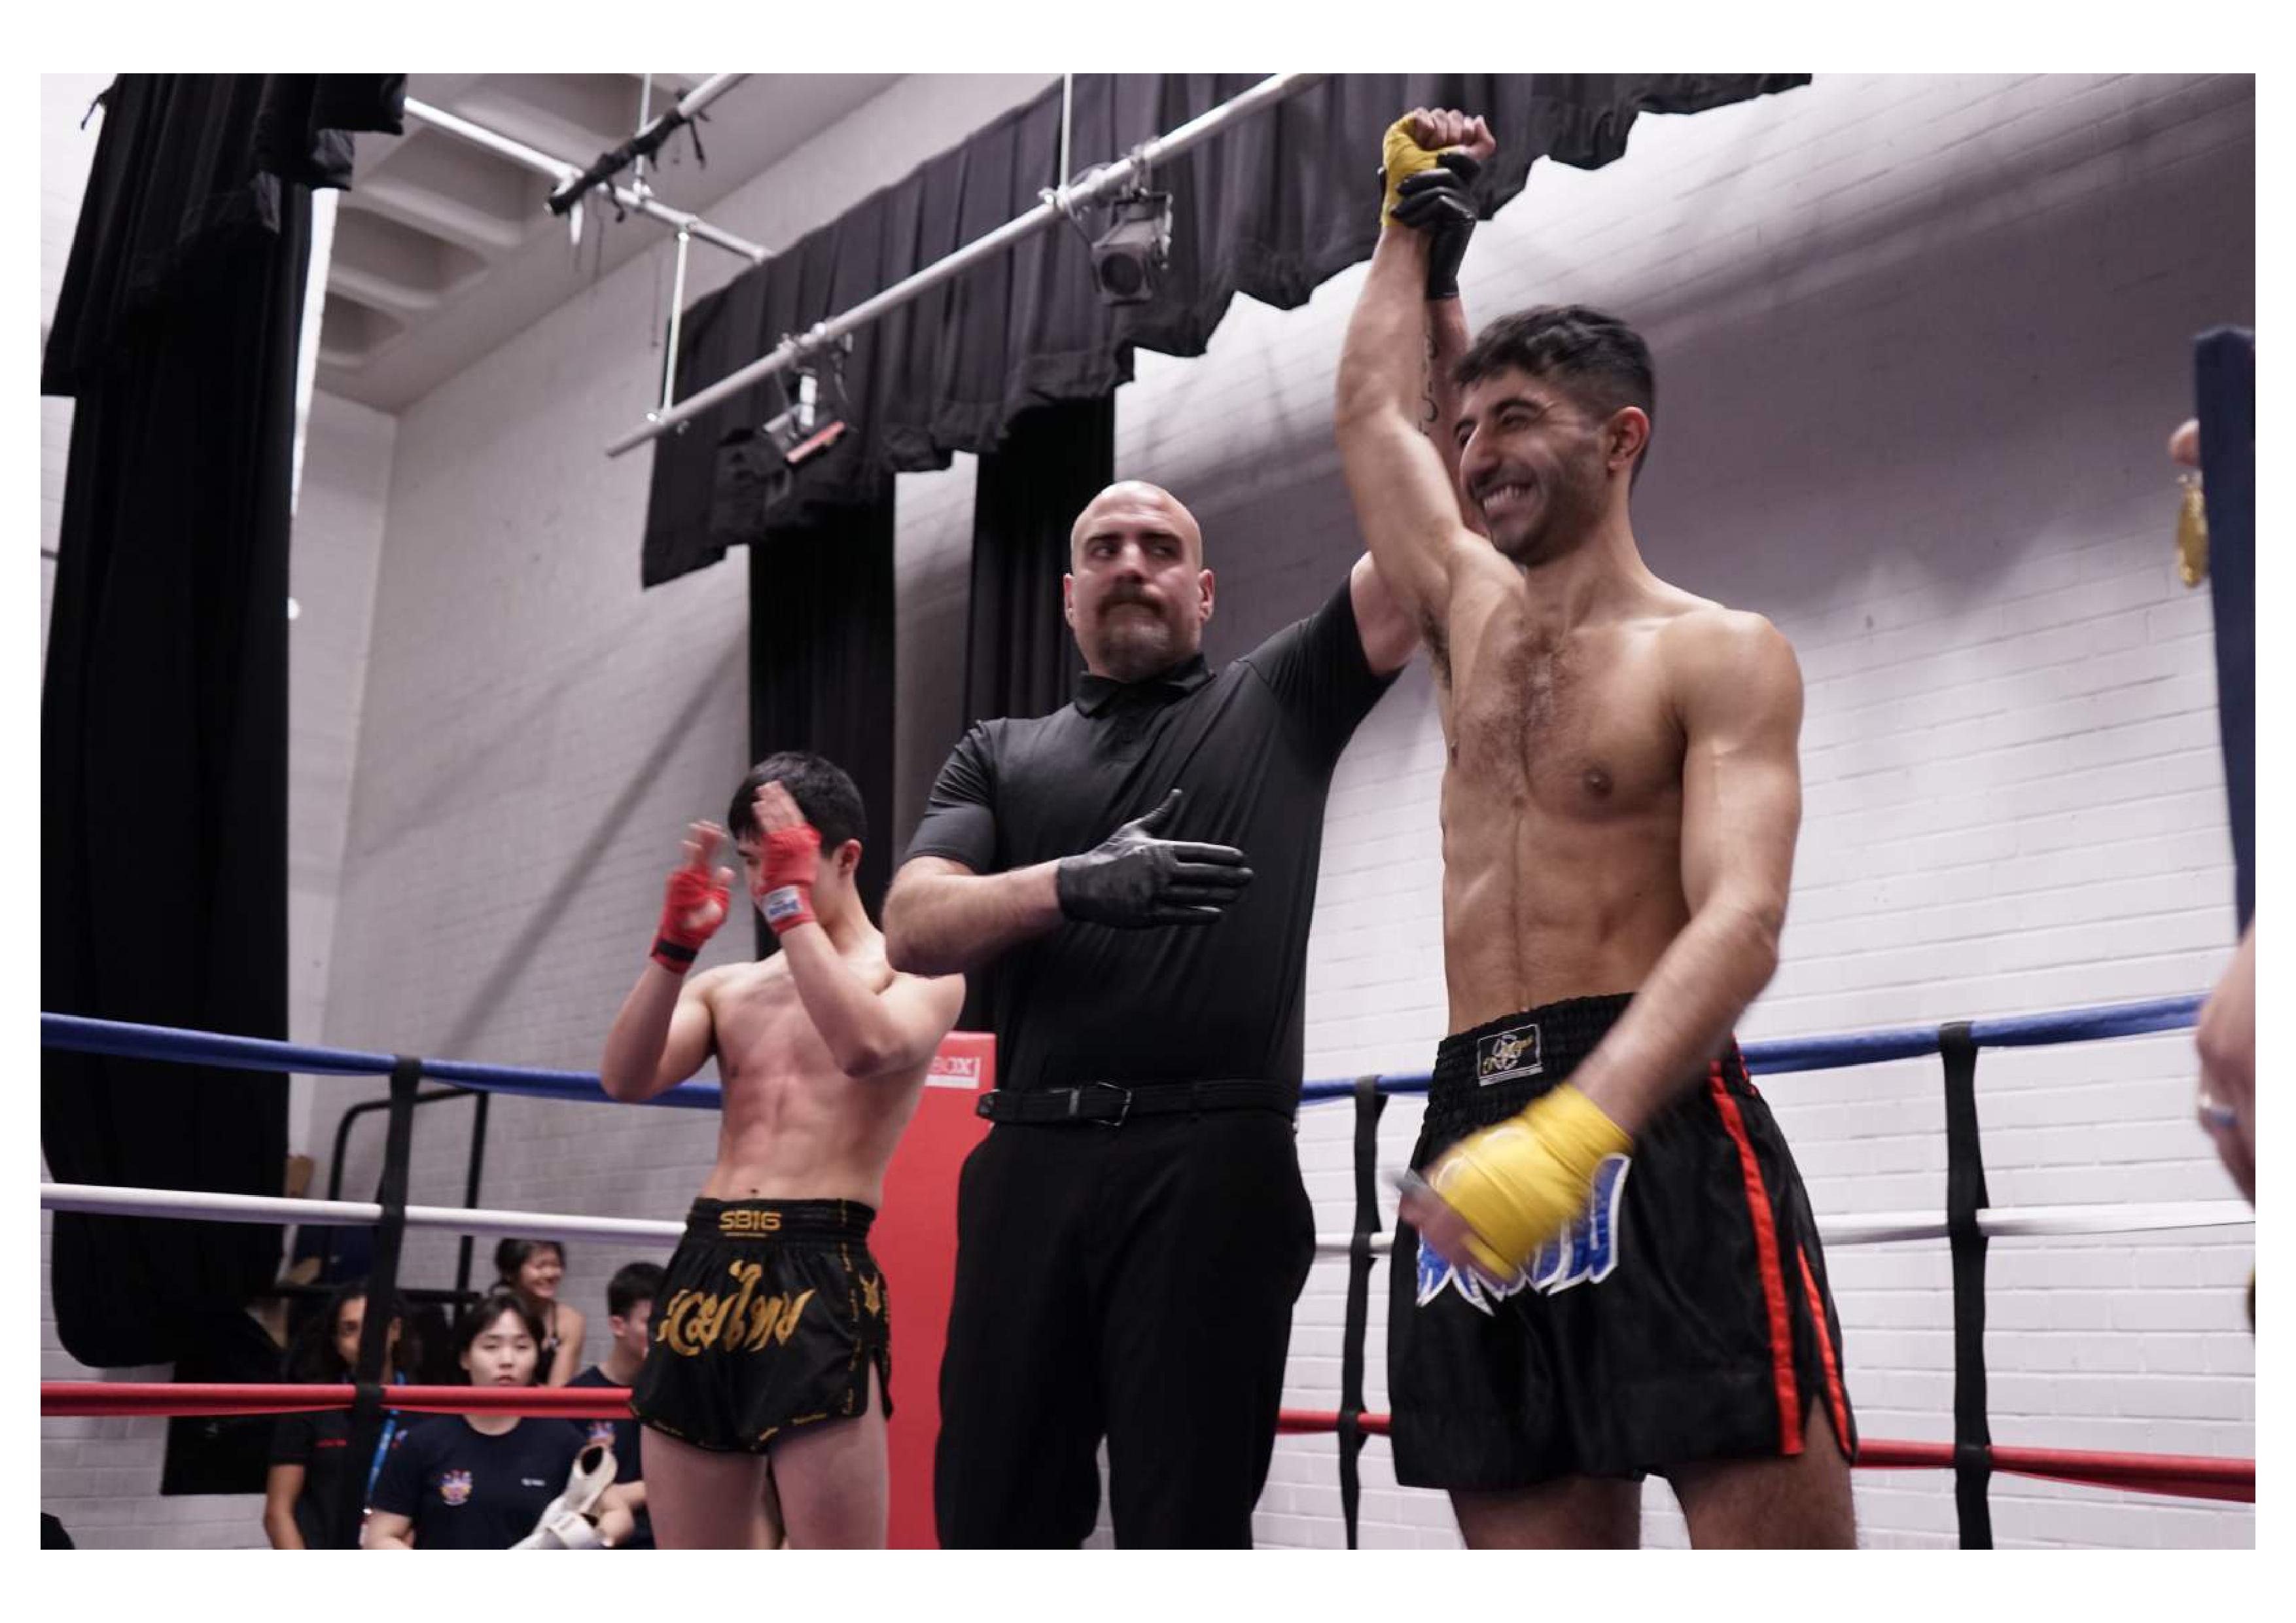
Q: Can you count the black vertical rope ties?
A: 3